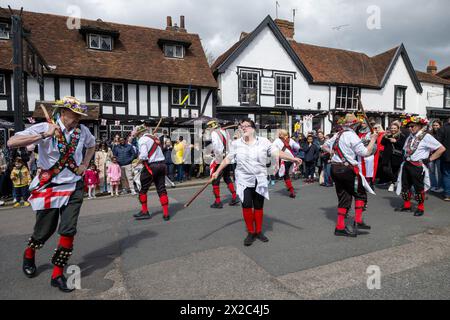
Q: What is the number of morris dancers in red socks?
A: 7